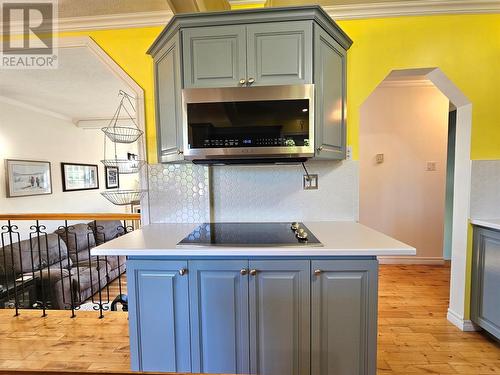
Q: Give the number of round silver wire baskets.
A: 3